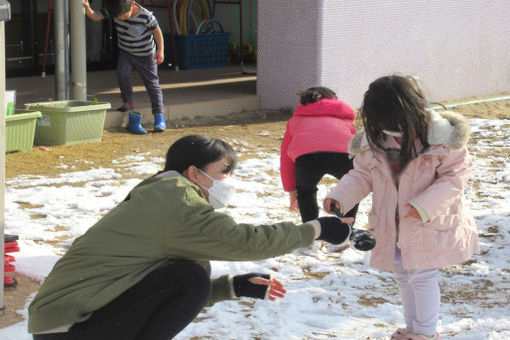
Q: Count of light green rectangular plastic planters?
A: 2